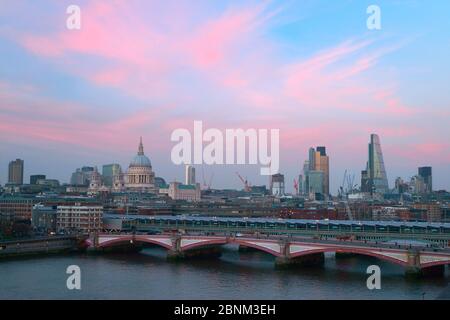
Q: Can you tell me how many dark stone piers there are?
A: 4